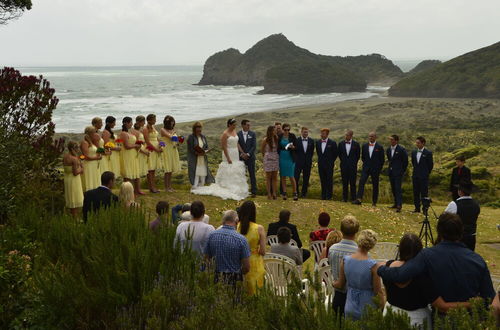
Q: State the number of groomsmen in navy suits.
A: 6